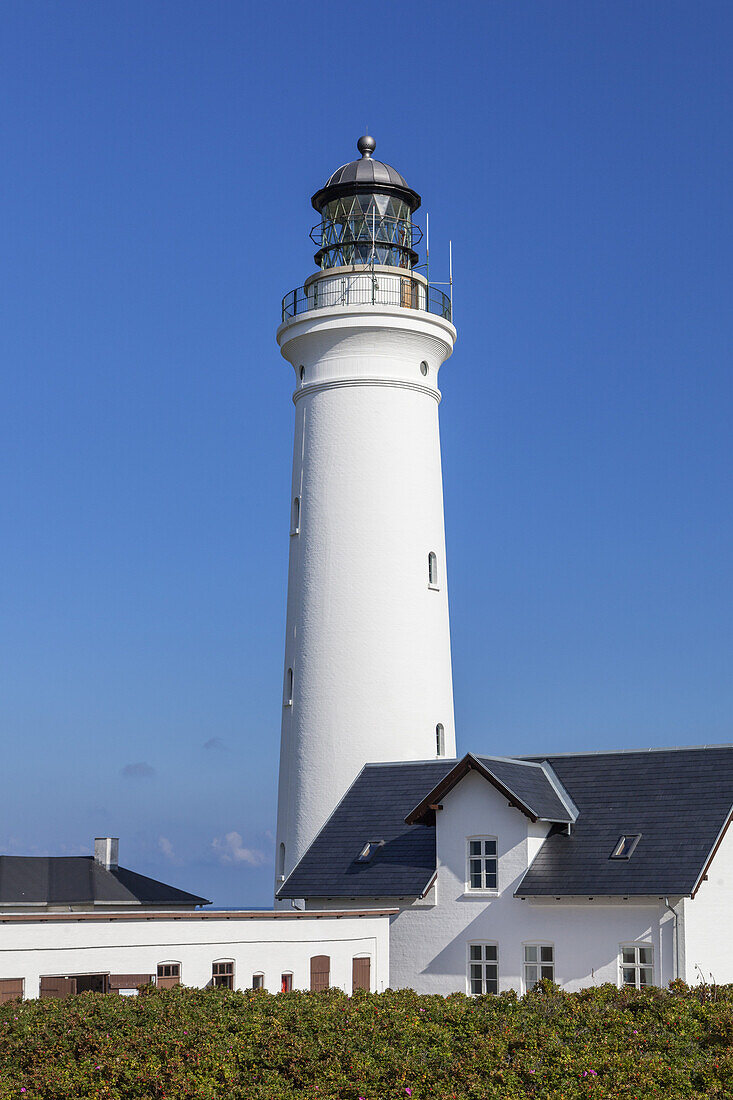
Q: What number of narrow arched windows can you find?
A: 5